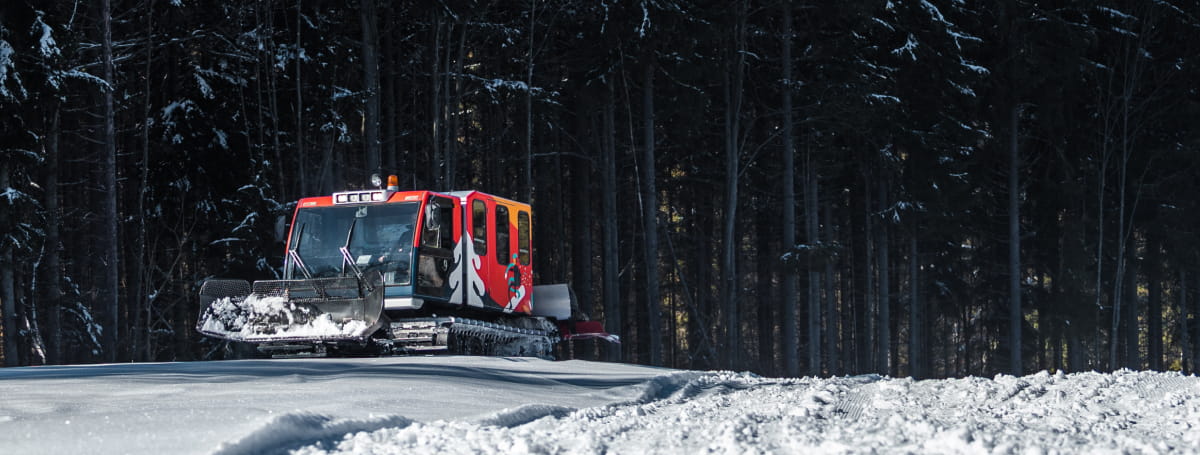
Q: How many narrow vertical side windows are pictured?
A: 3